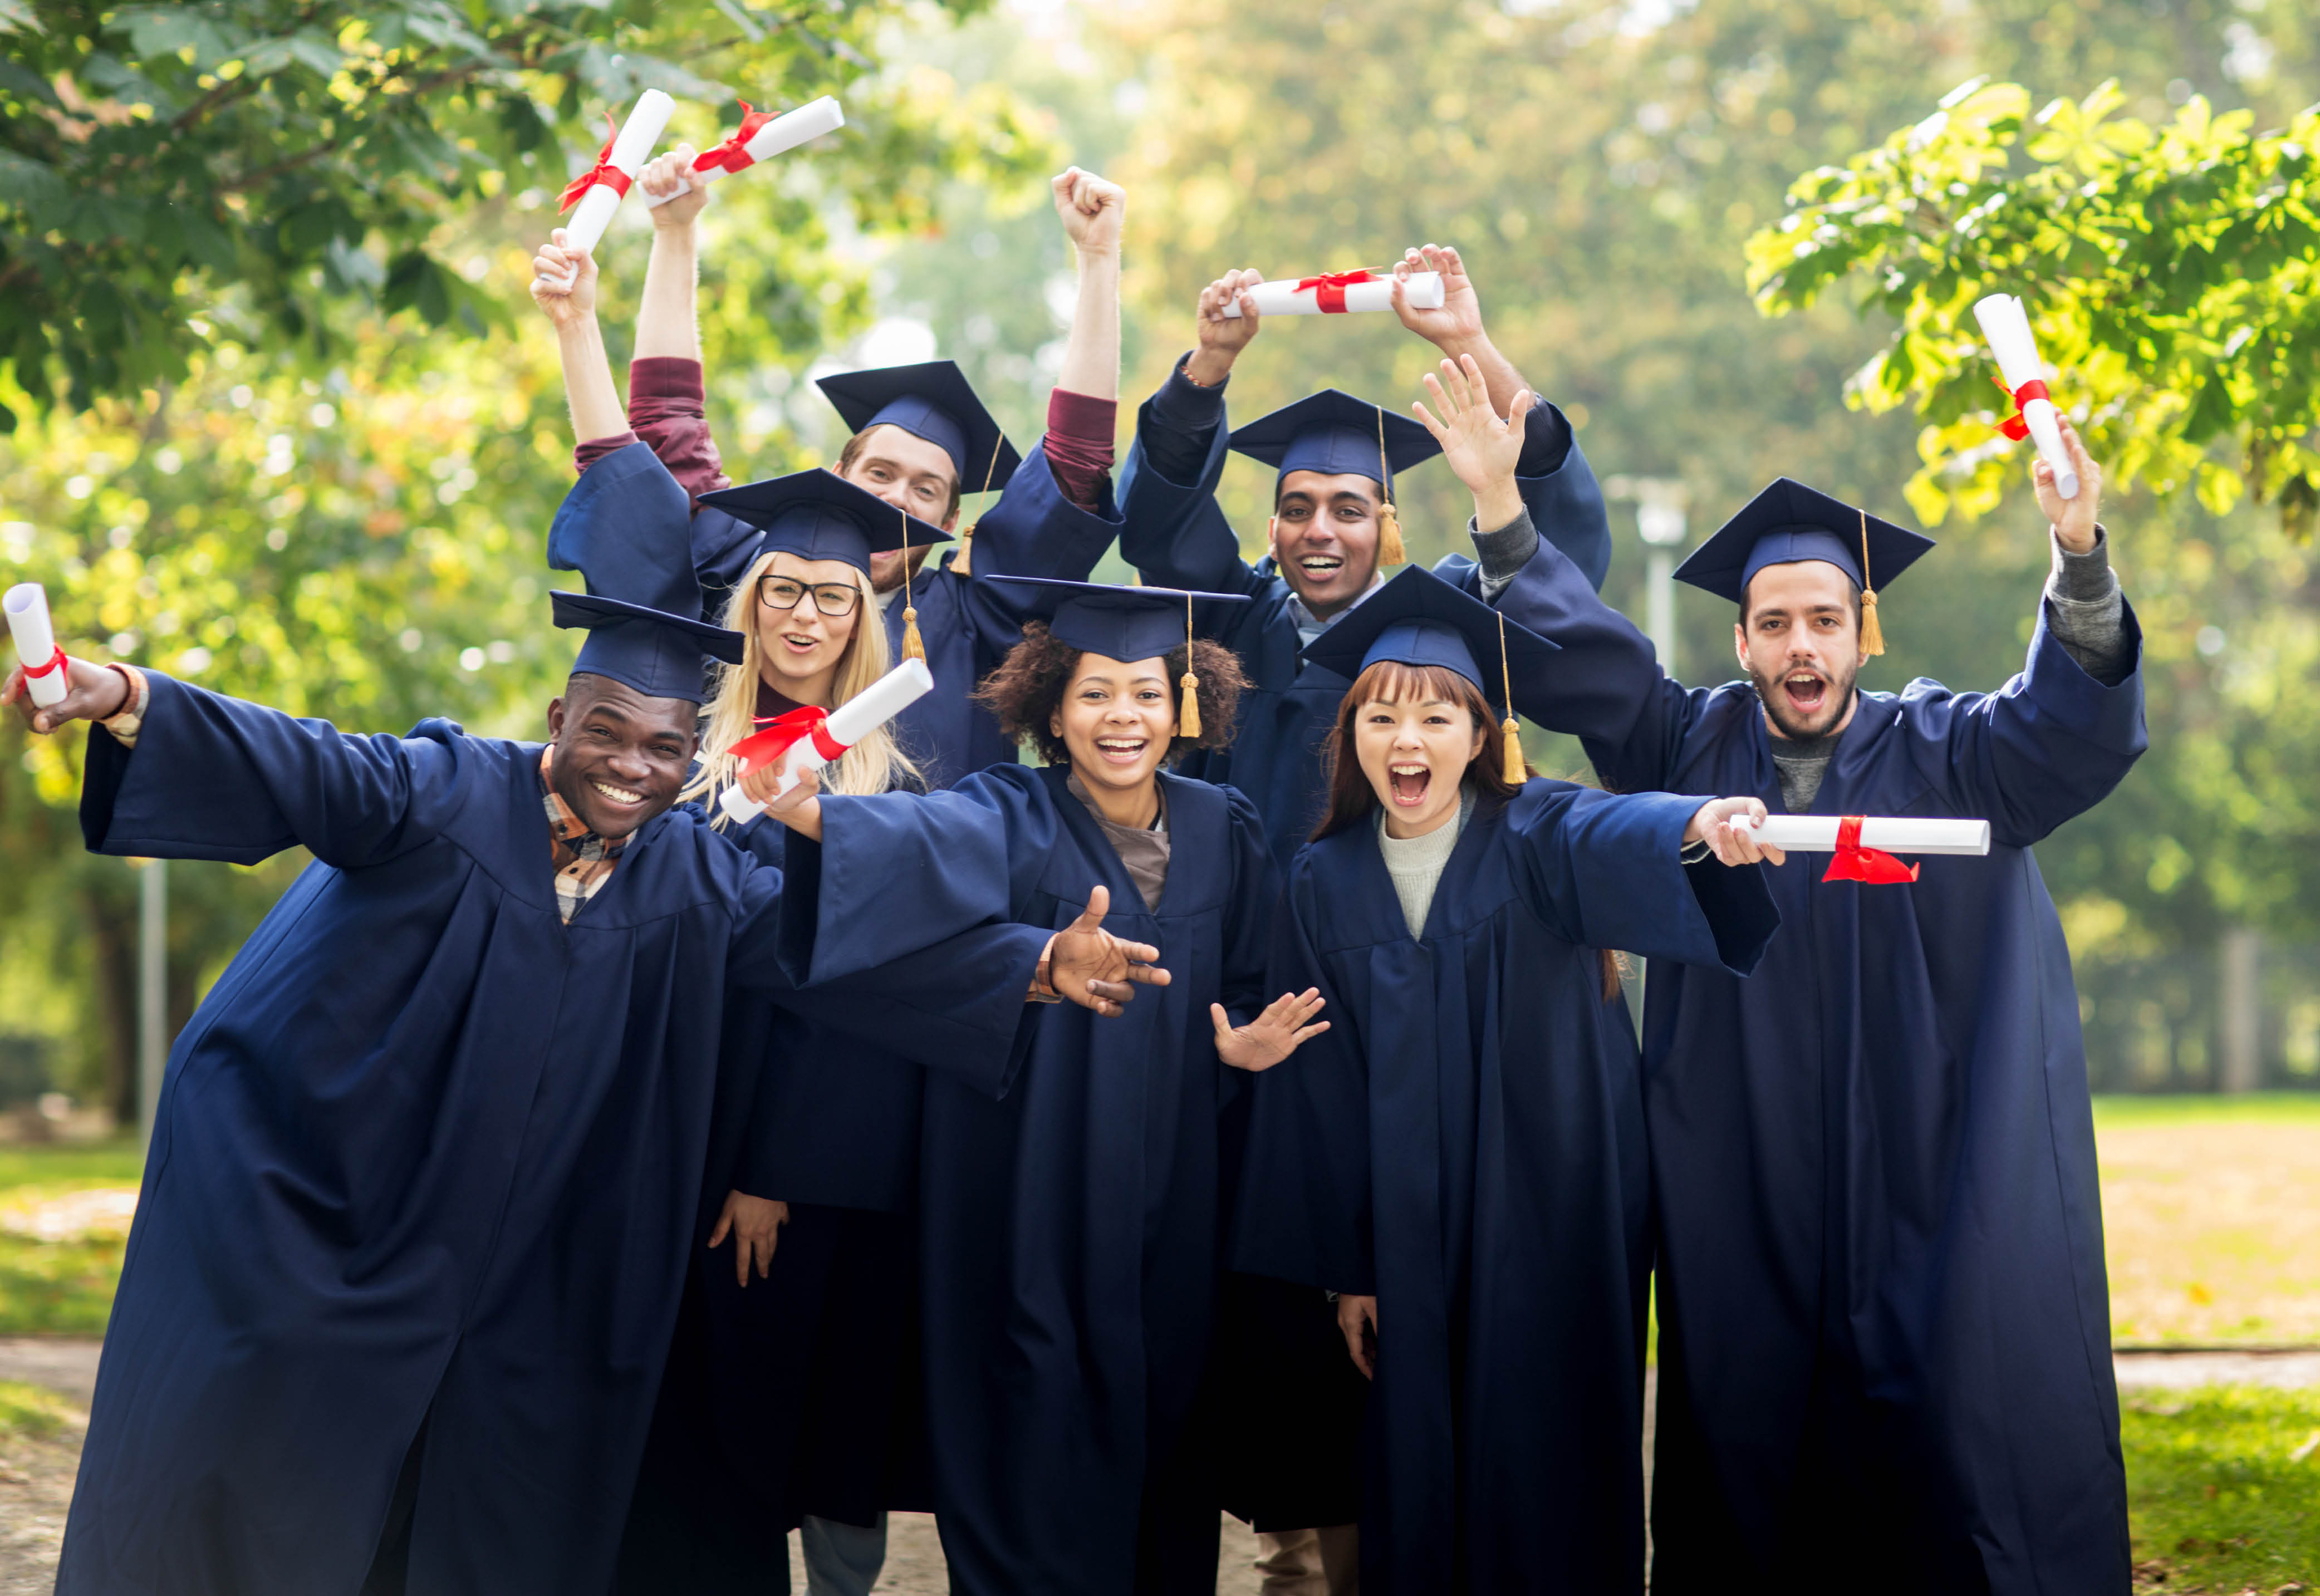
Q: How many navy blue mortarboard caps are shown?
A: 7